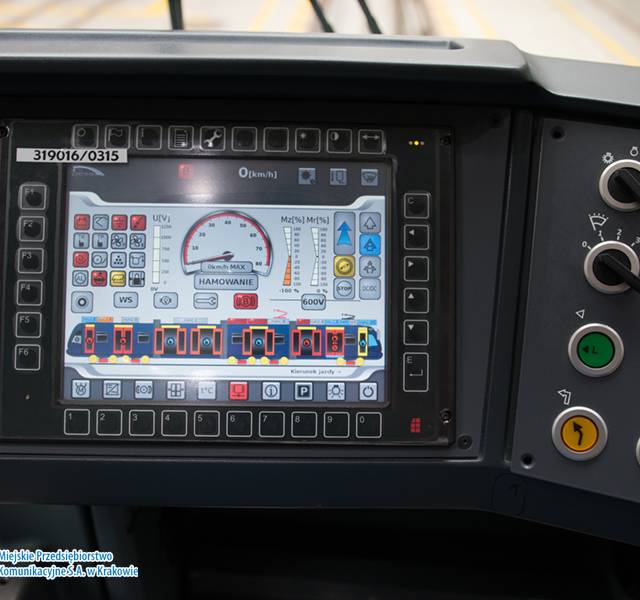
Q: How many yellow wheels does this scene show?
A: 10